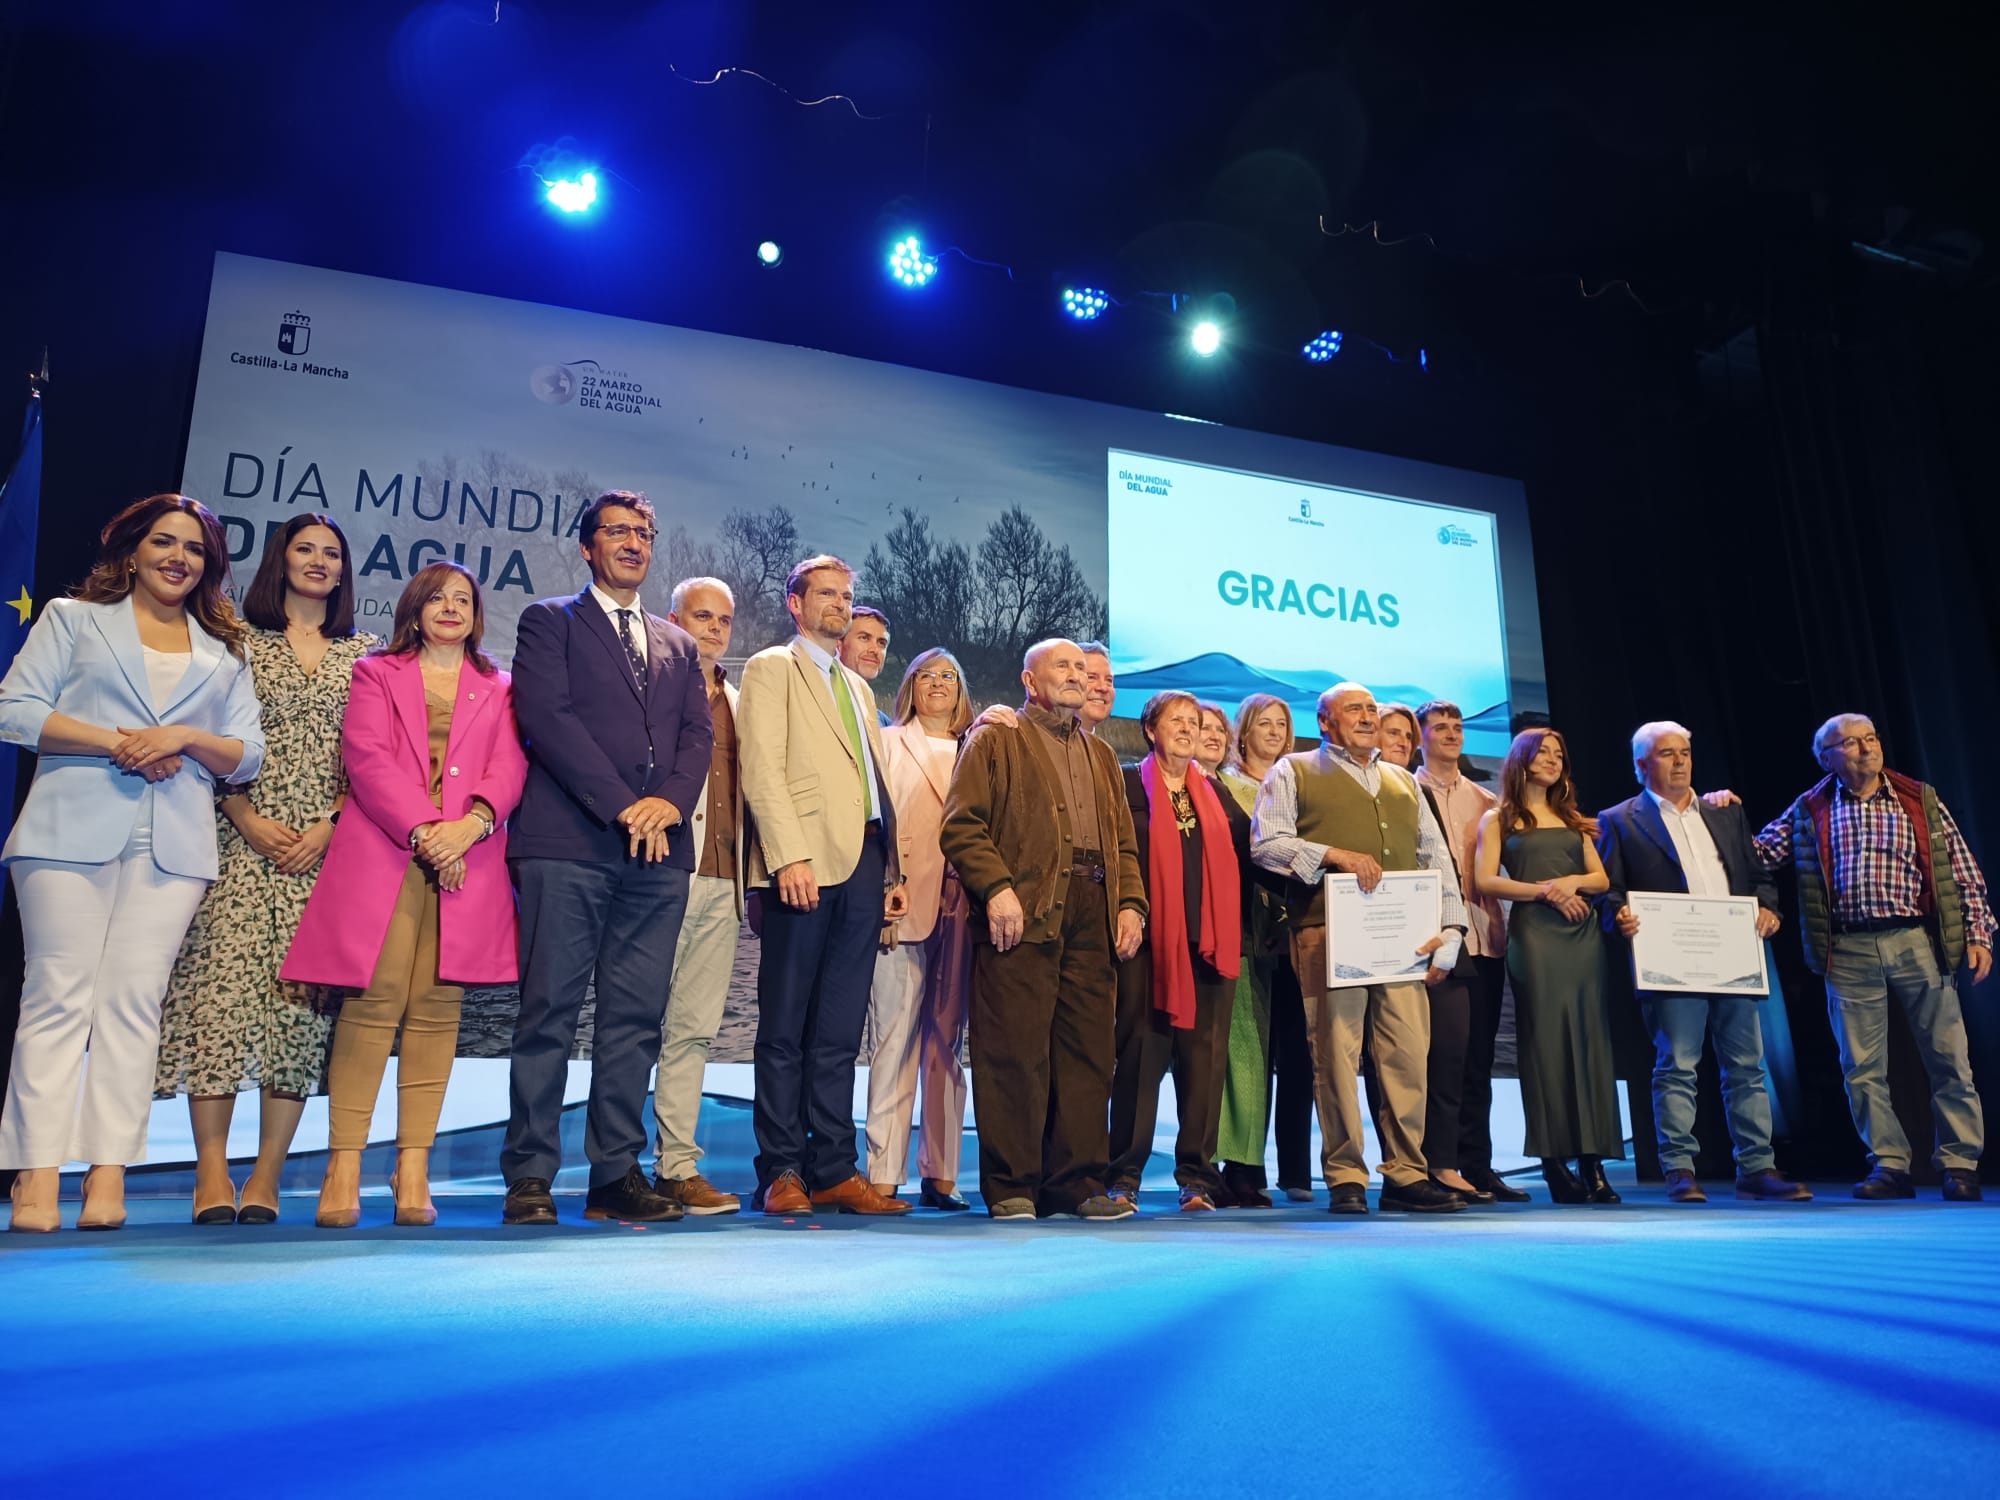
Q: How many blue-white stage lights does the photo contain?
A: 6